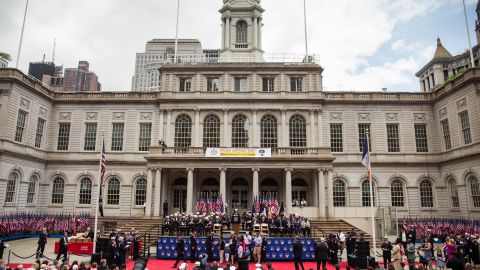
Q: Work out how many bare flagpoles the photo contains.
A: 4